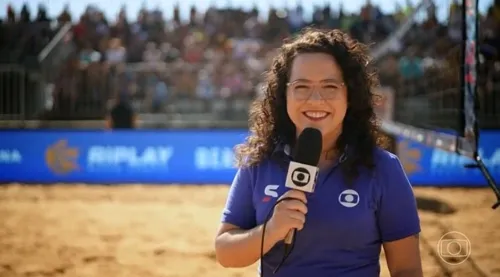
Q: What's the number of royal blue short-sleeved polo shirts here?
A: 1